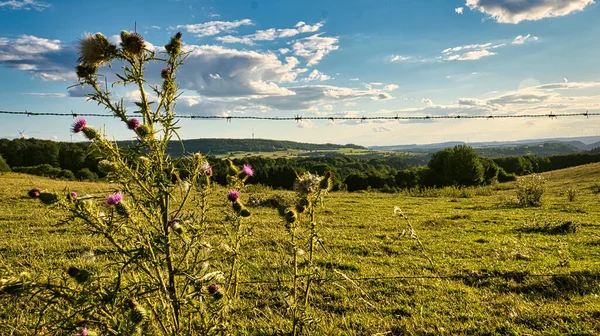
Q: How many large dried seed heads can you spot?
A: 2